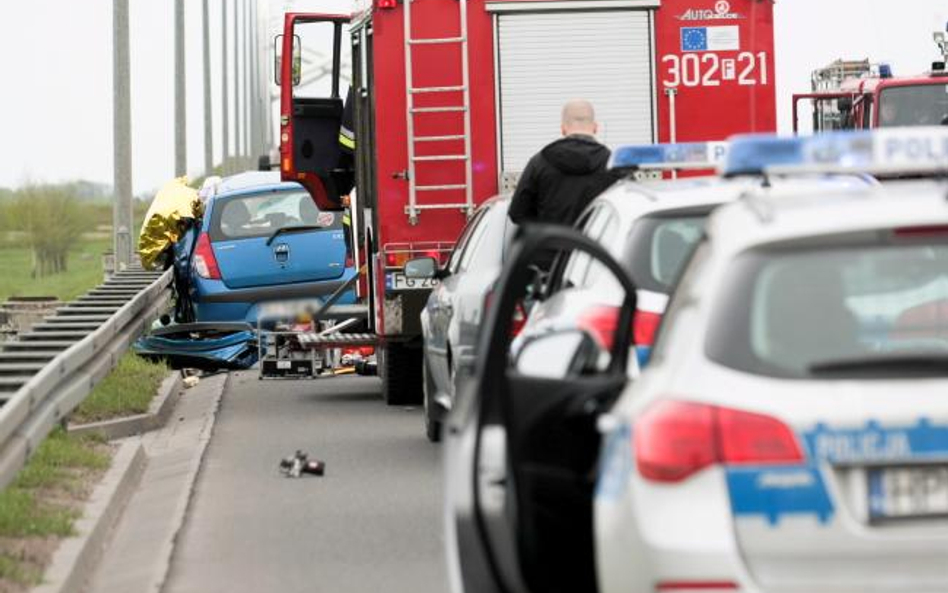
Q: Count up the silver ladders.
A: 1